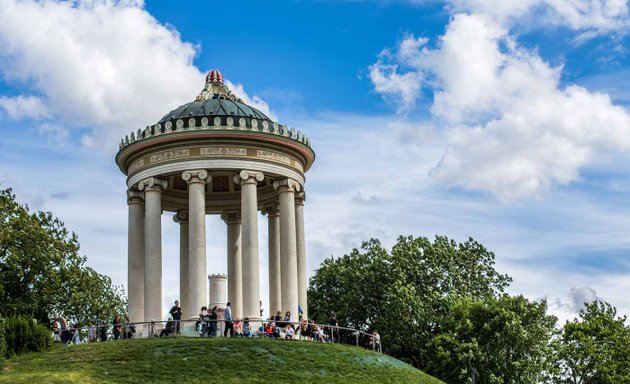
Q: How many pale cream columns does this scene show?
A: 9